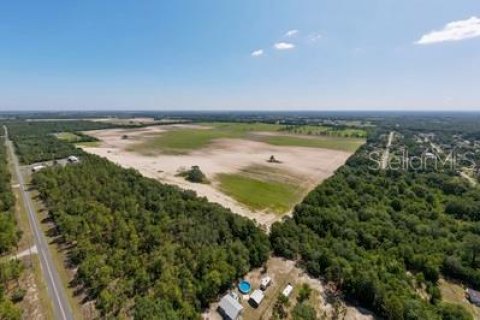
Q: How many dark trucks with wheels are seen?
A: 0